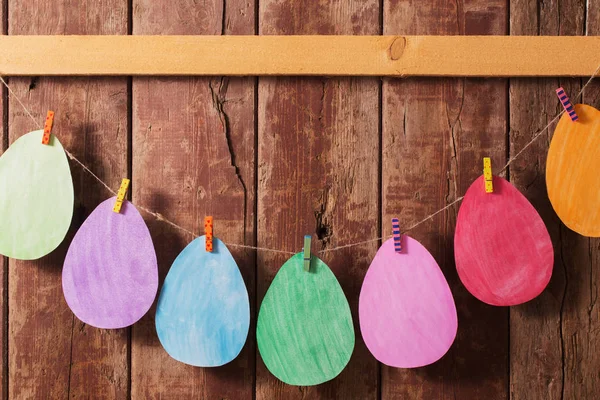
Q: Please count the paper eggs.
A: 7